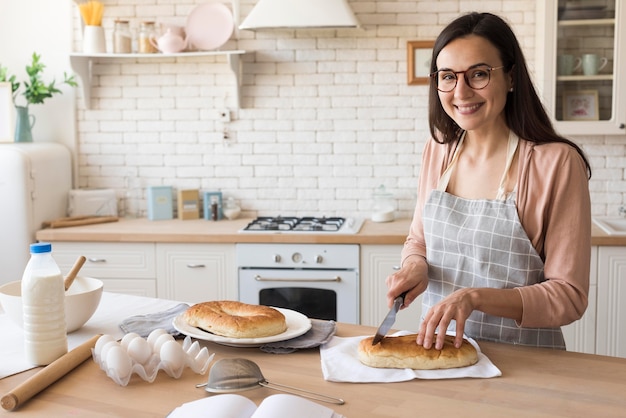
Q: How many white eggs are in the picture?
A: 8